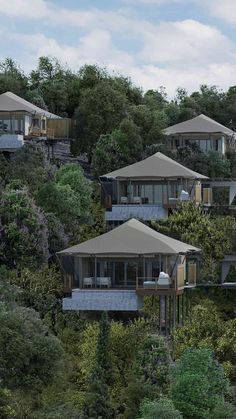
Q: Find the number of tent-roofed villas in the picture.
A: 4